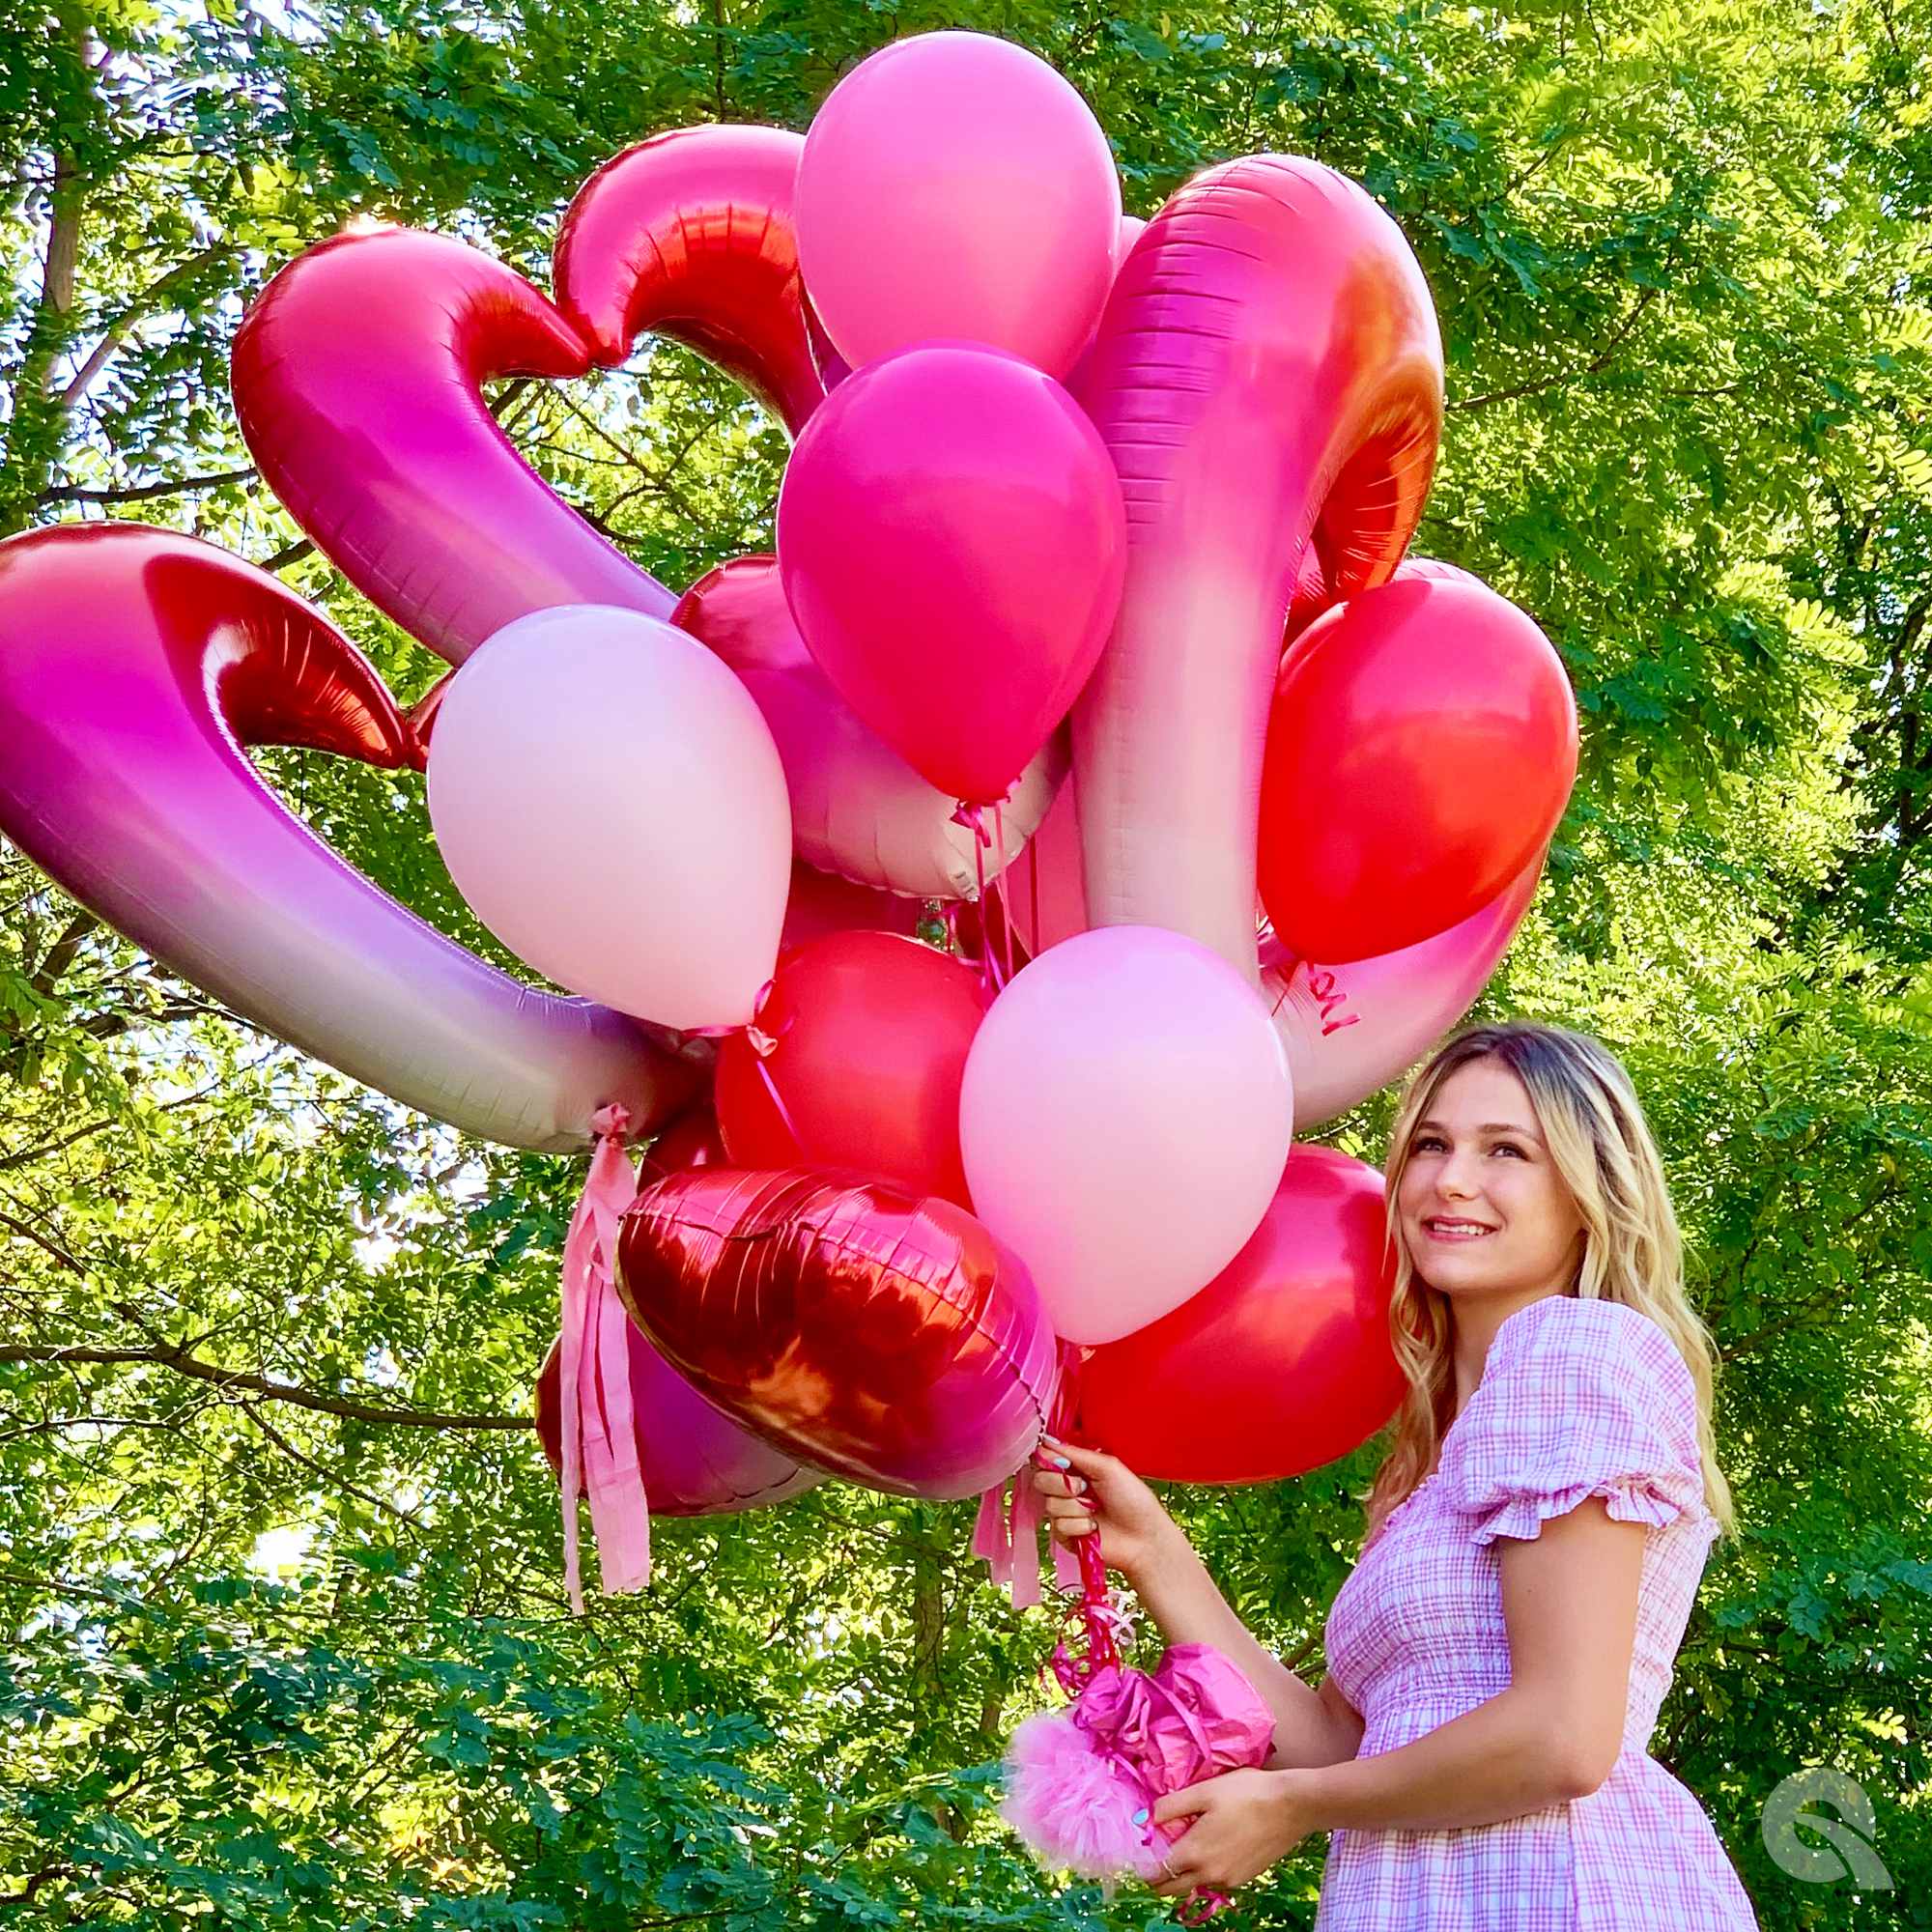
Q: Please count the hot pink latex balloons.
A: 2